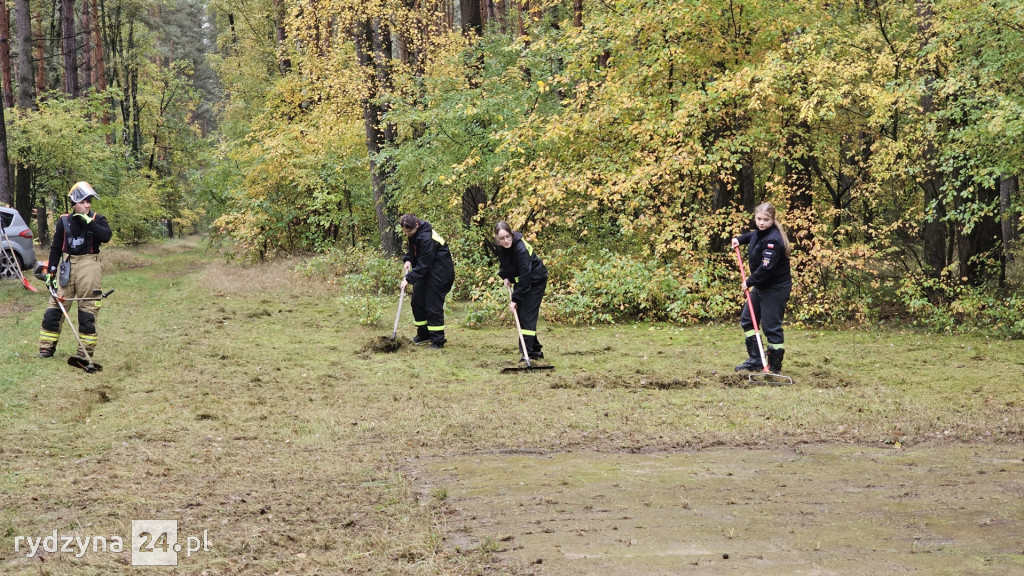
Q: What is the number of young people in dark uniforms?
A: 3